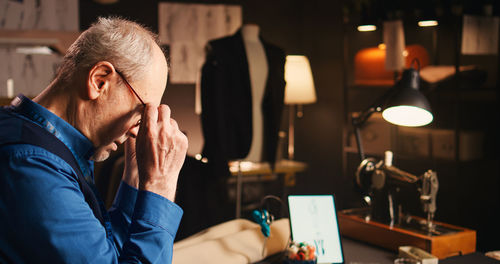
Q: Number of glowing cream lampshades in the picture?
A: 1